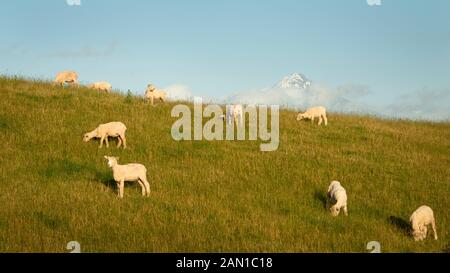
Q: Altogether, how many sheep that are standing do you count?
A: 9